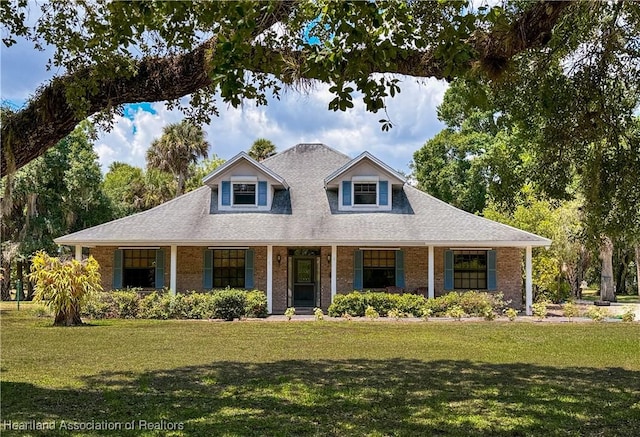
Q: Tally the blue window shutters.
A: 12